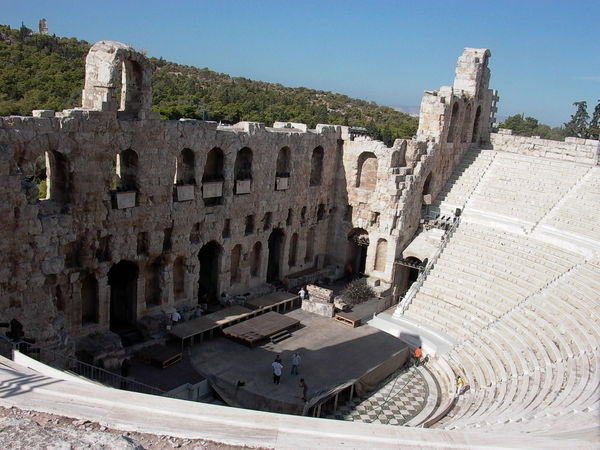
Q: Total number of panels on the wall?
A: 5